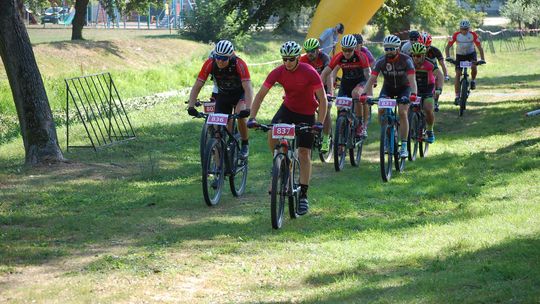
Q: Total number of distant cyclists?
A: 1